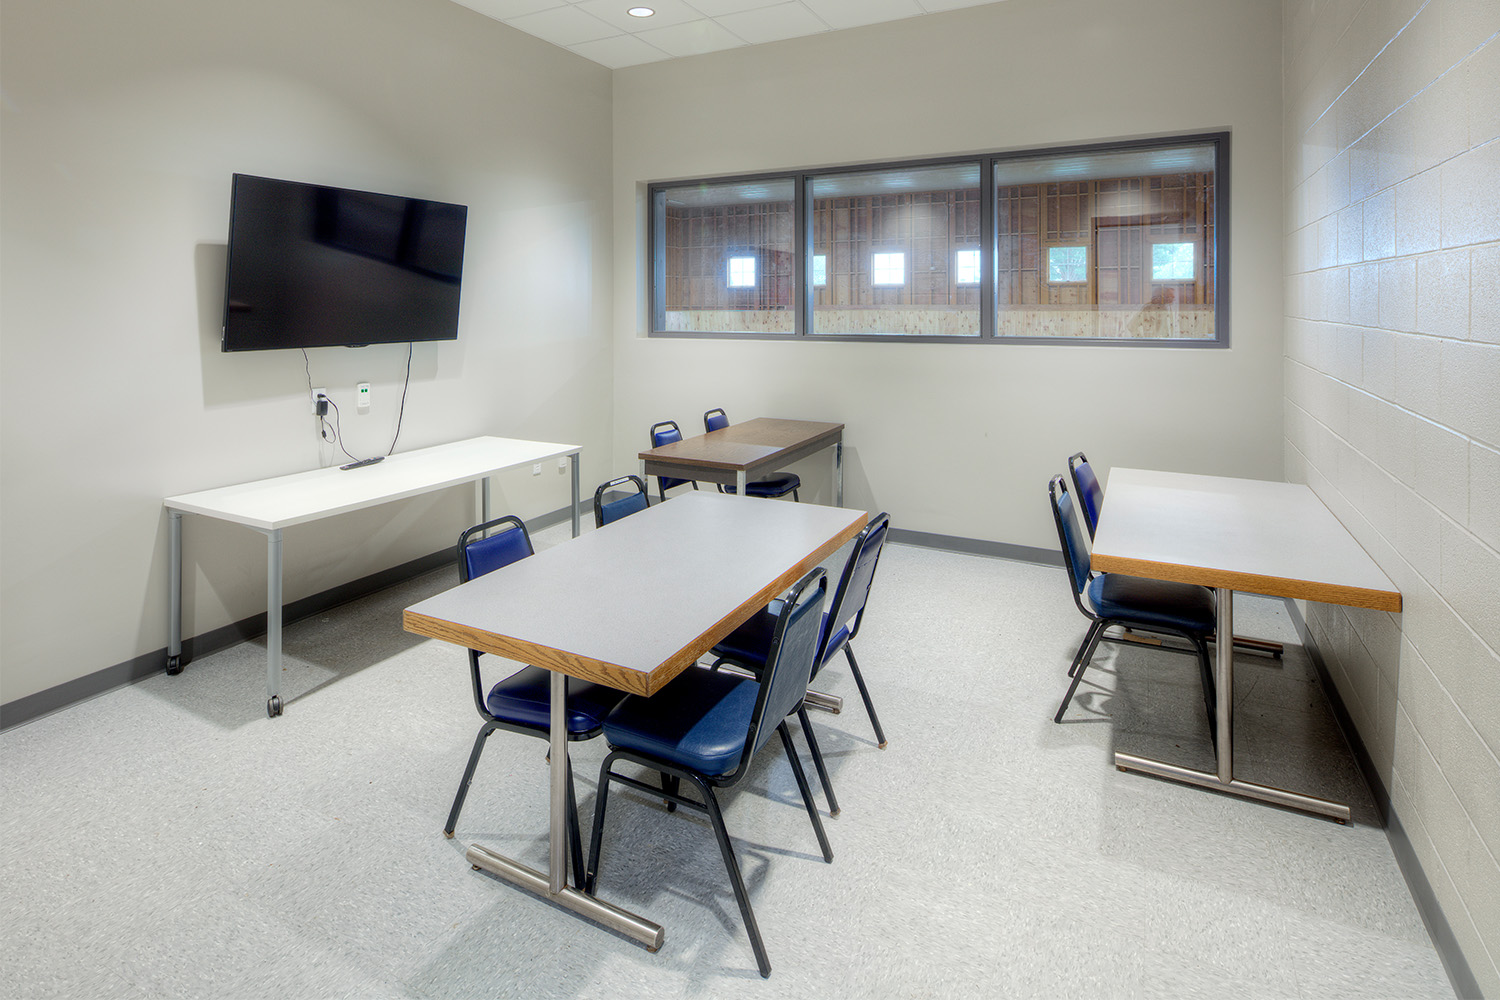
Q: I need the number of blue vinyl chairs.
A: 8